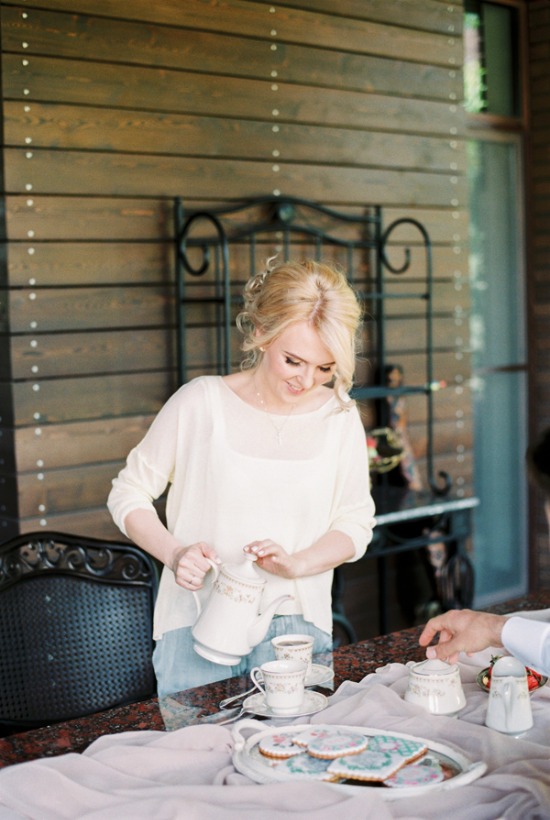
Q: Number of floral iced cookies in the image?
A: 7